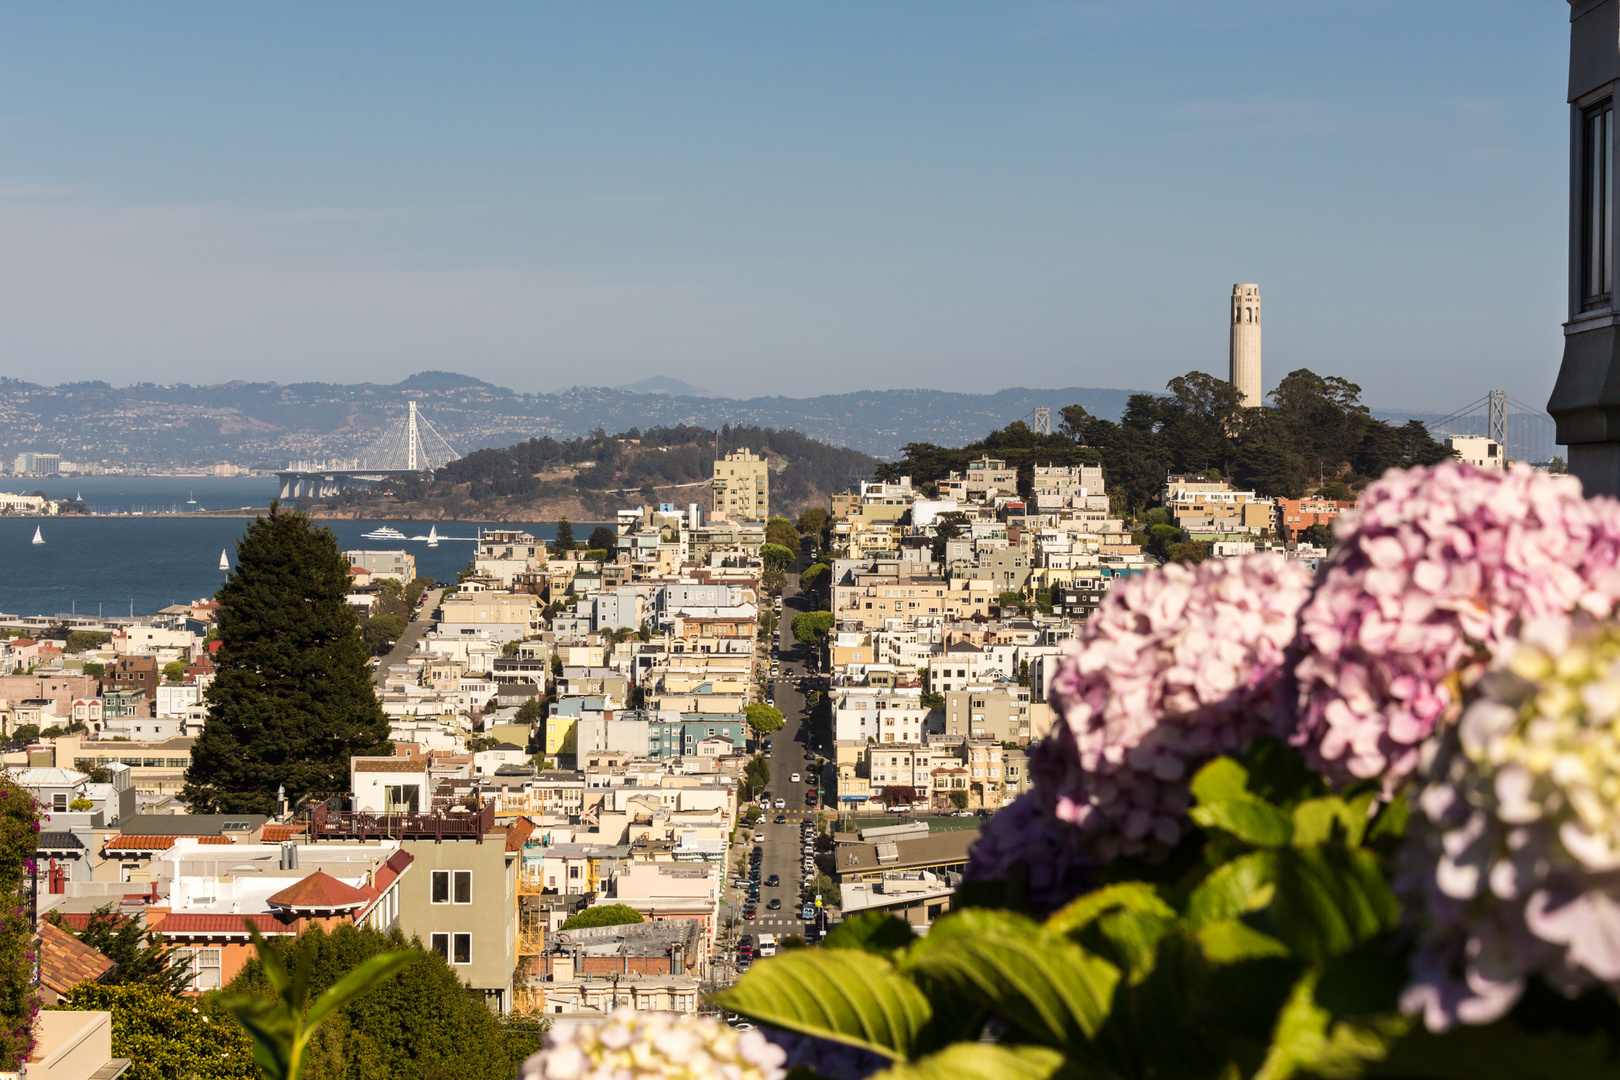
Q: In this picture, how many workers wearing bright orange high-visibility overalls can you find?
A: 0